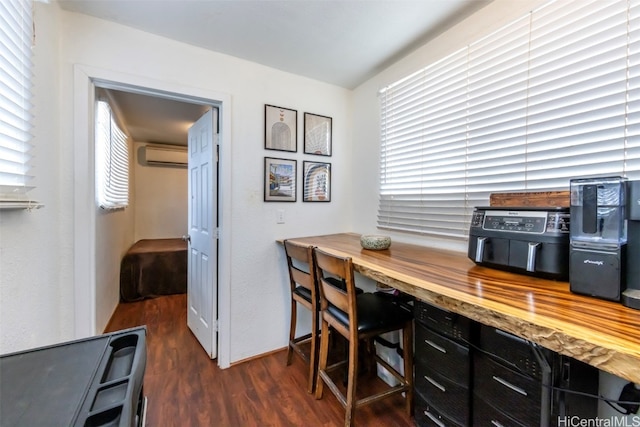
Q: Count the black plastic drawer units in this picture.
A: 2